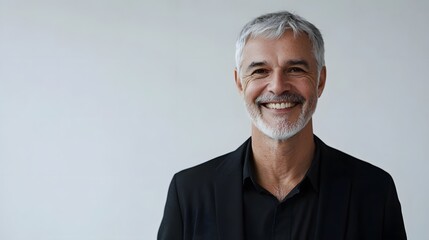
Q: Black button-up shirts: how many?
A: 1